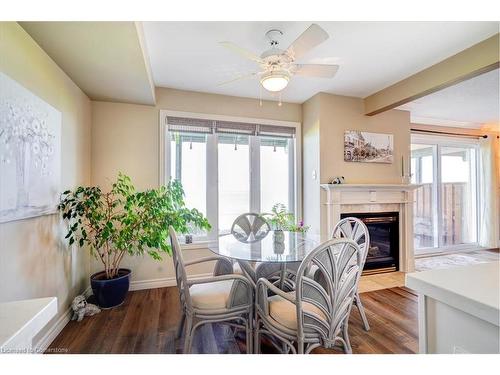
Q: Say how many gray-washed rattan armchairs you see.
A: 4